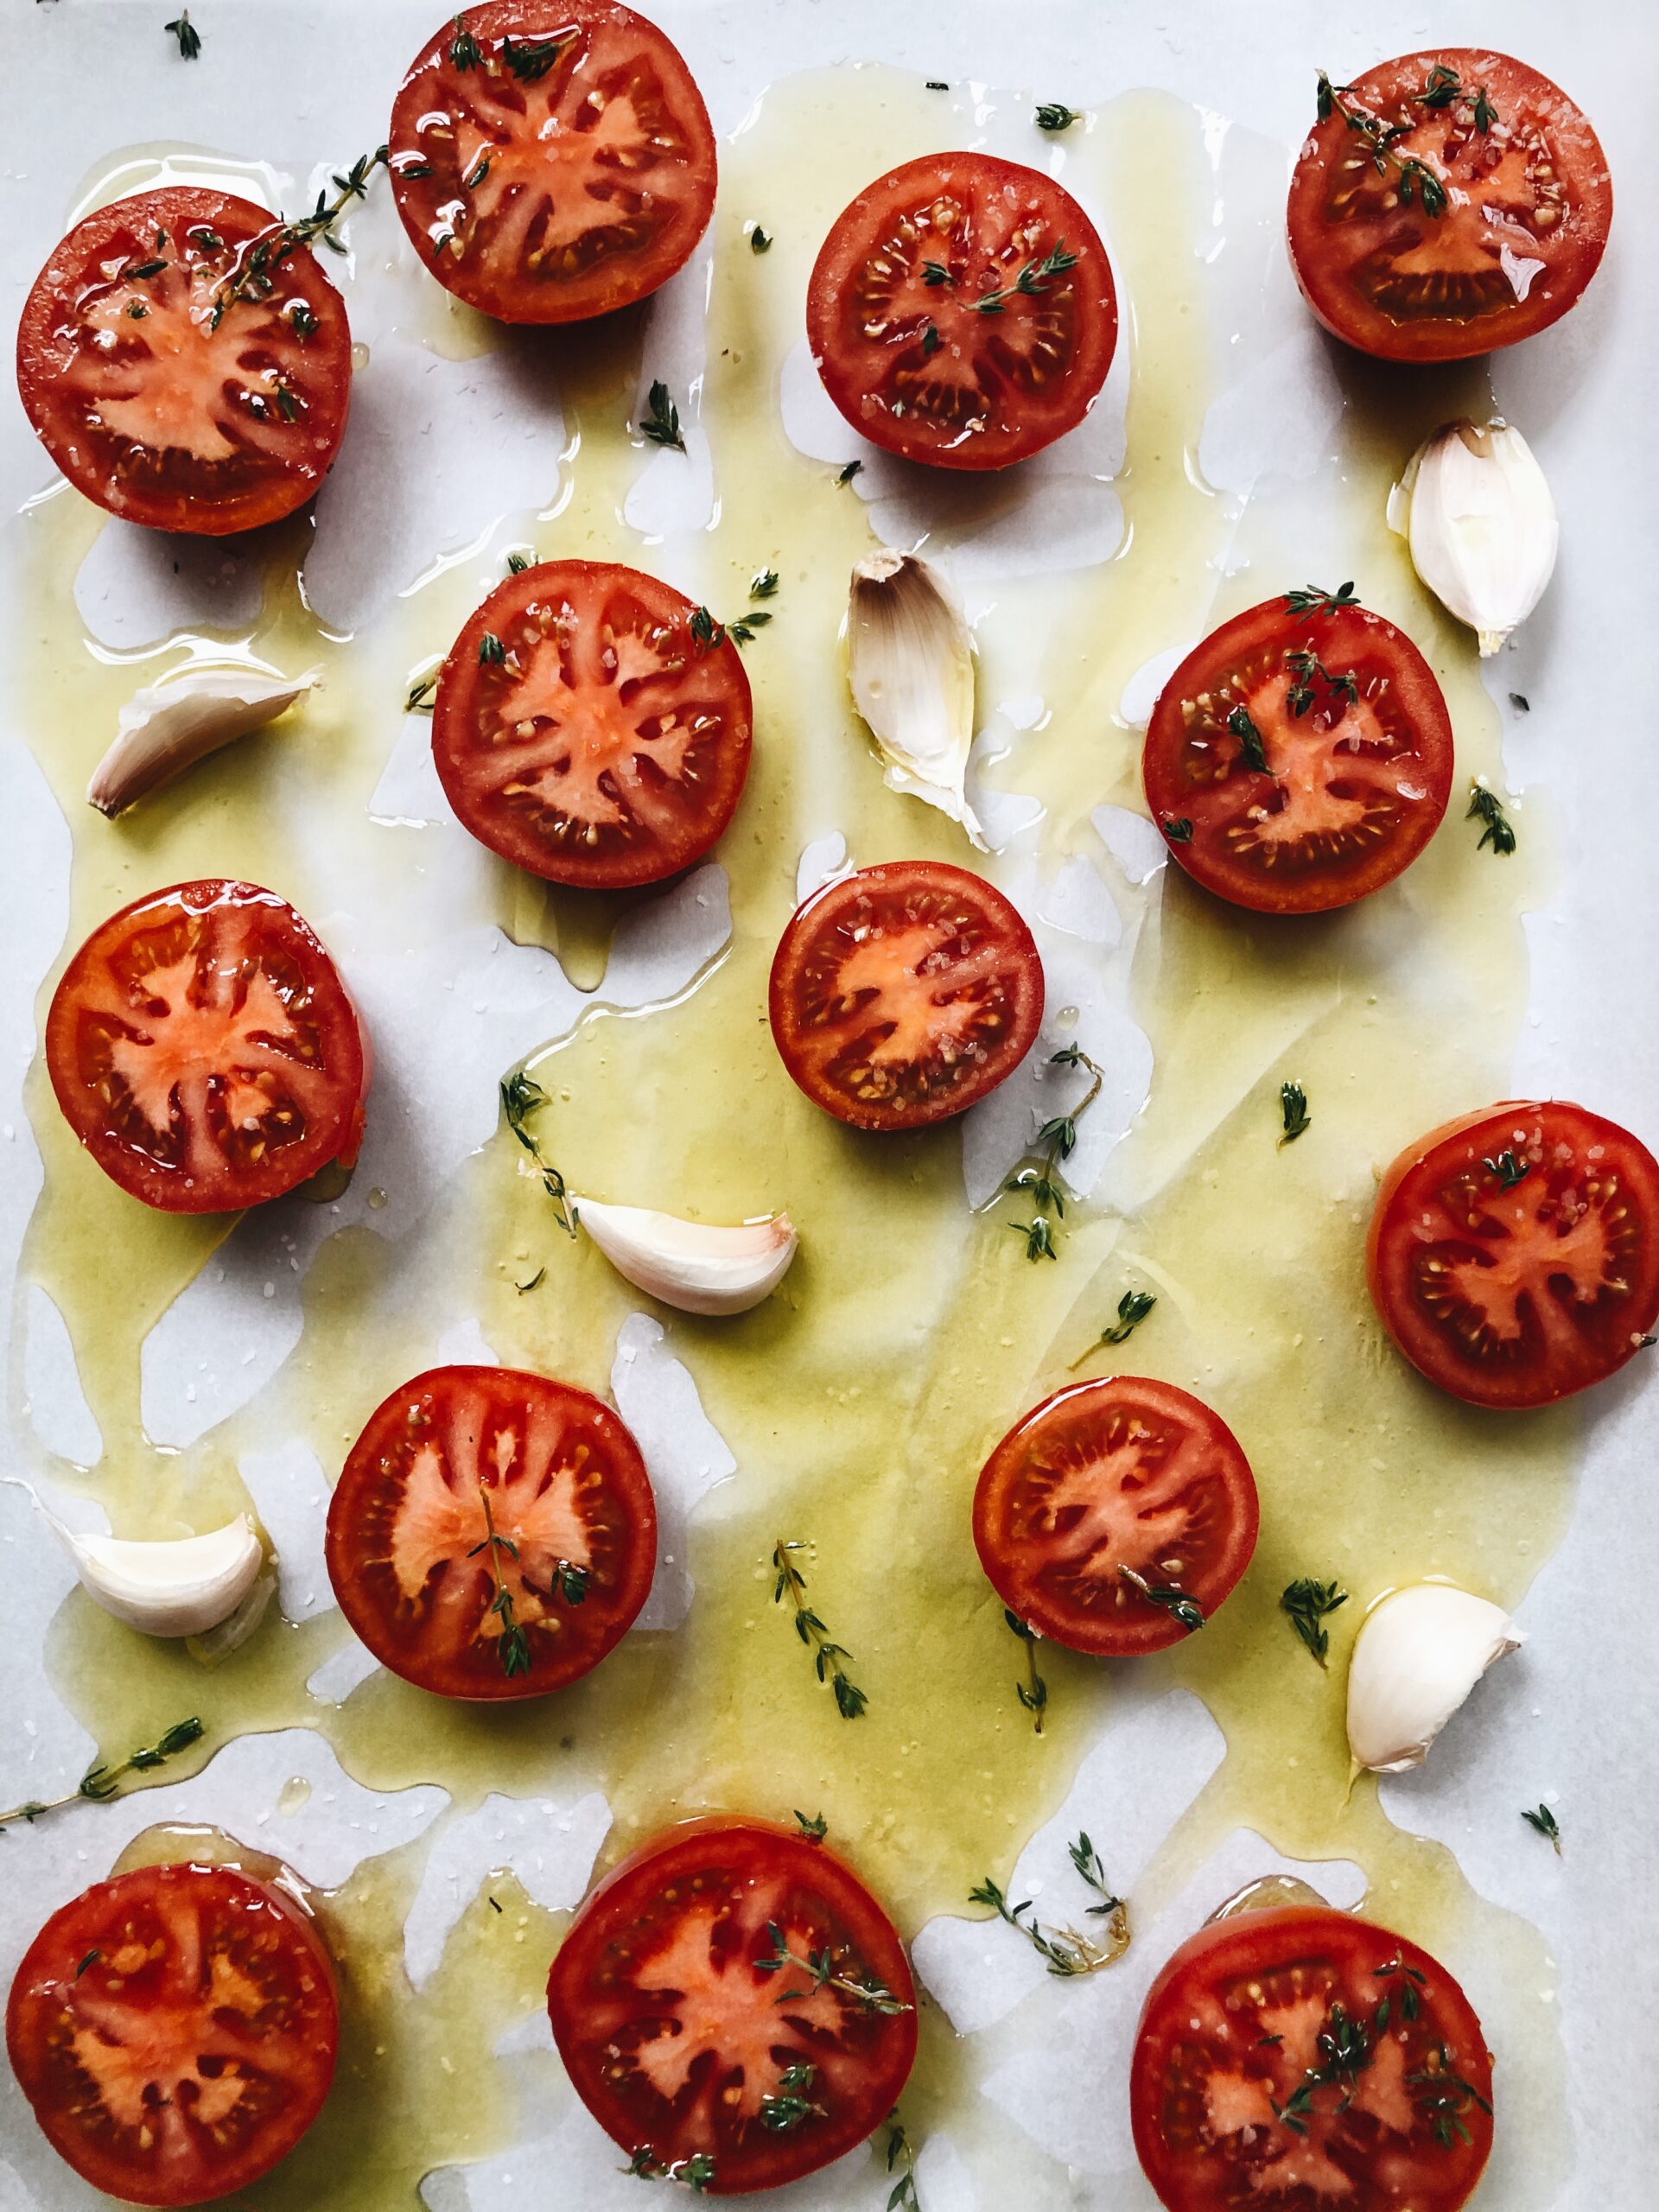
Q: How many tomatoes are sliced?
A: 14